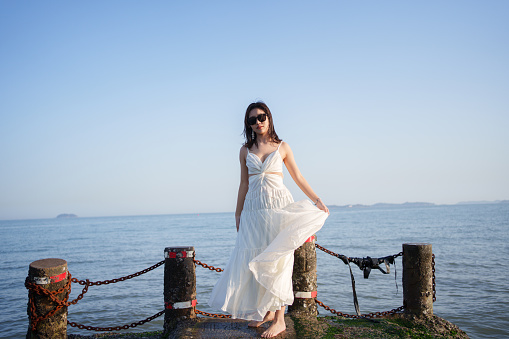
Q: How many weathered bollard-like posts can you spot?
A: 4